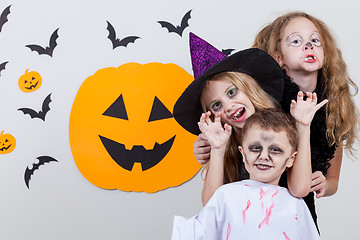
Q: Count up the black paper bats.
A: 8